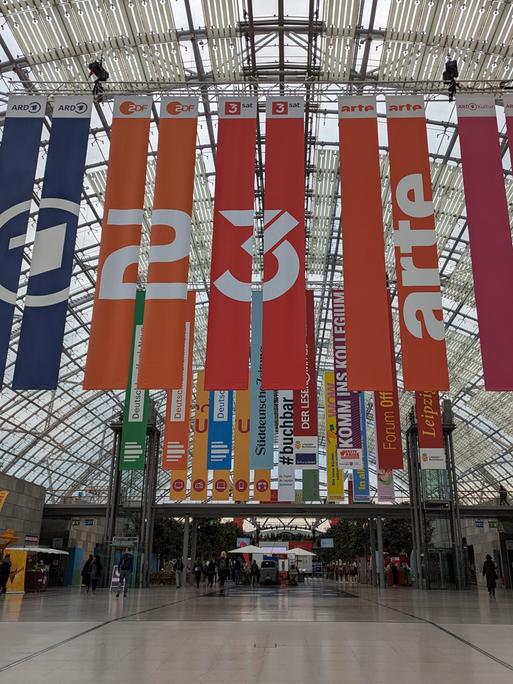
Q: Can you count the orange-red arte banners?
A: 2